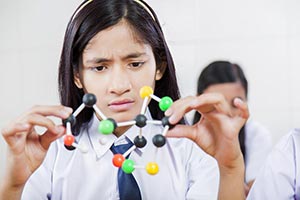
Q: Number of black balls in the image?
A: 8